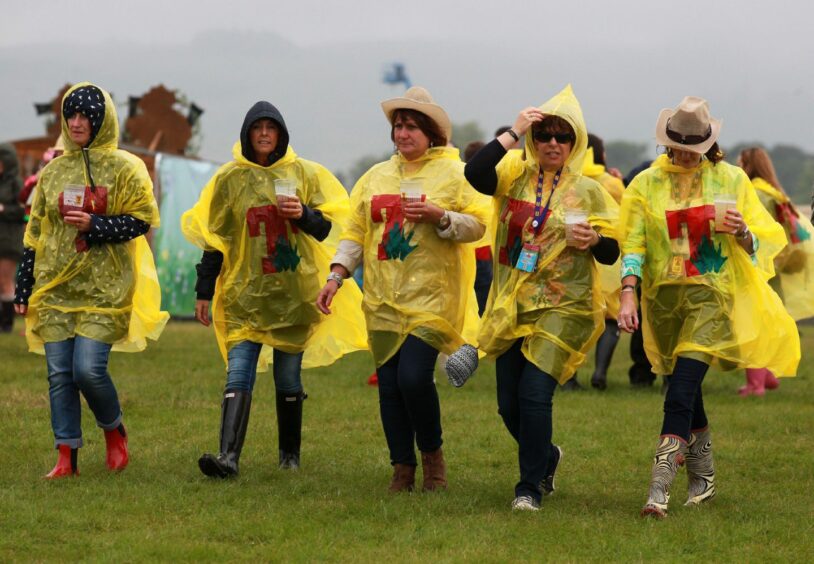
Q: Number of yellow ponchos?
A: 7